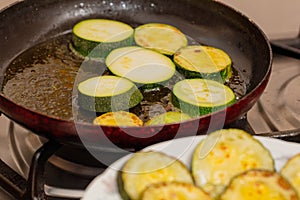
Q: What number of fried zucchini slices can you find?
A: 13